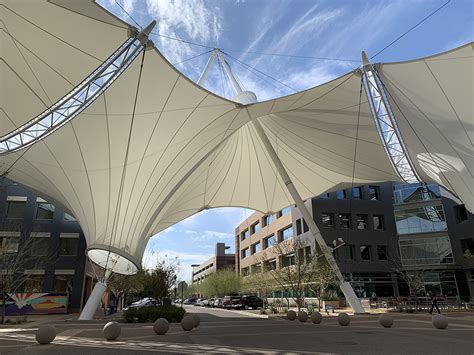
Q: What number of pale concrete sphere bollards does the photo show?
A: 11